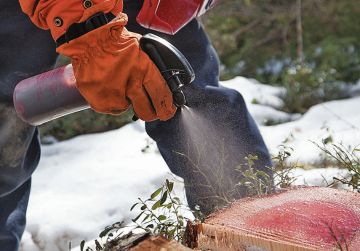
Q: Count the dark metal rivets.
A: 2